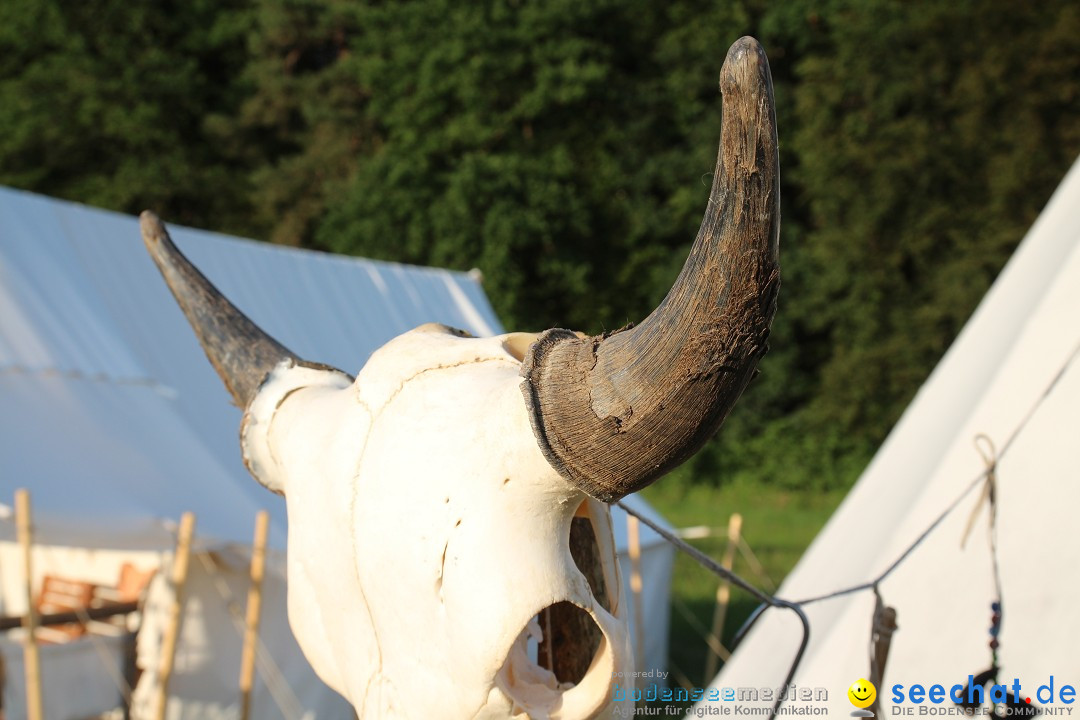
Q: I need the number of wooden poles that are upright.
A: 5